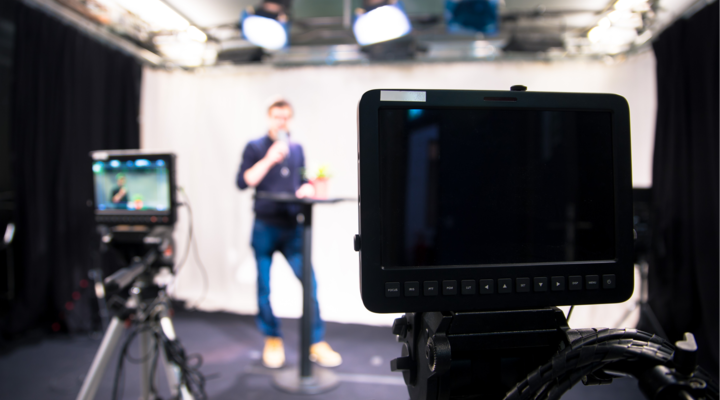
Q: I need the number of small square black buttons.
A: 13